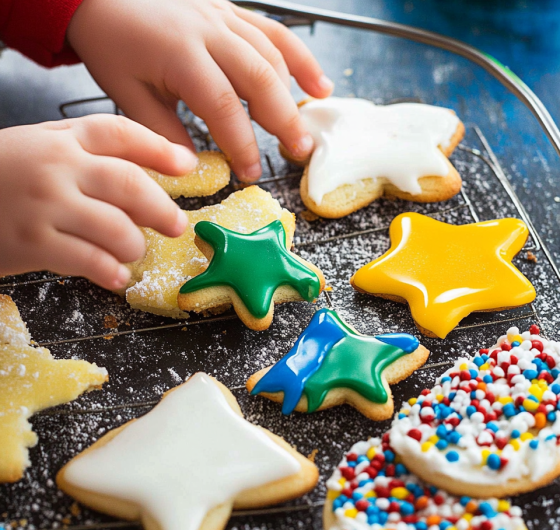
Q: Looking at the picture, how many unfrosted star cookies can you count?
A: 2